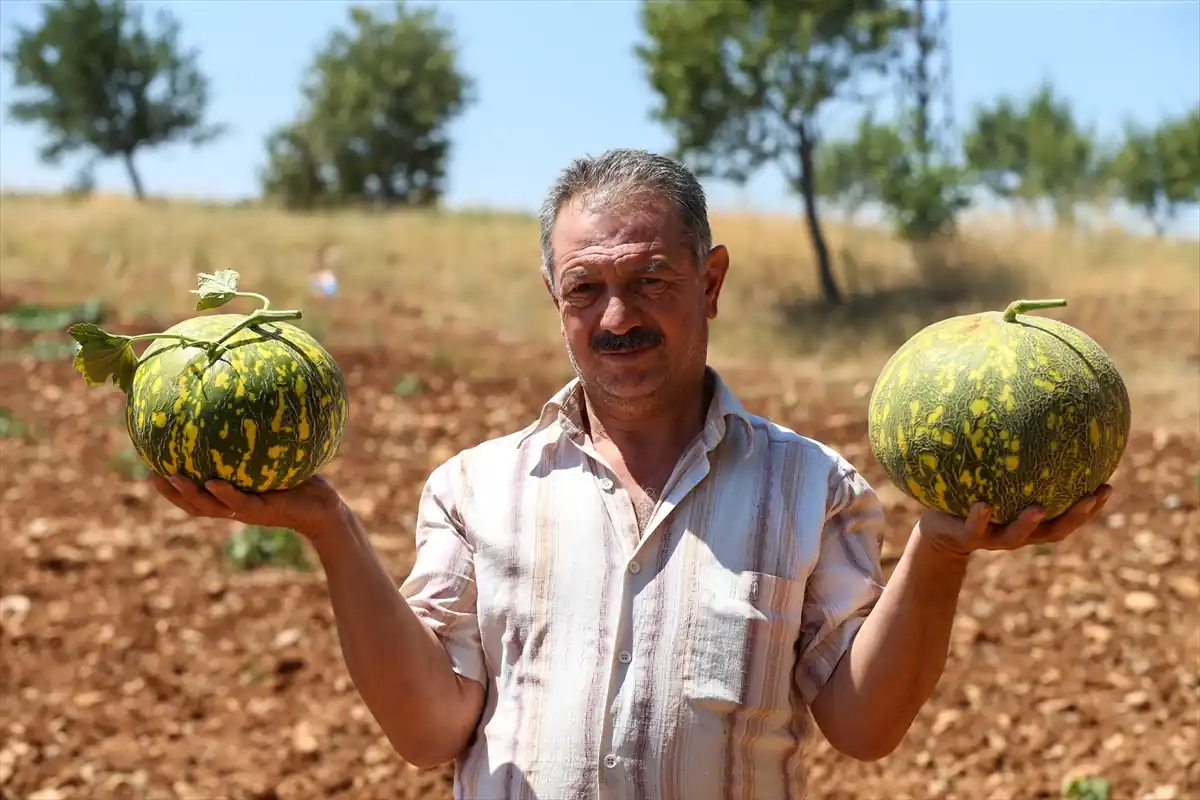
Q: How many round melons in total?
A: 2